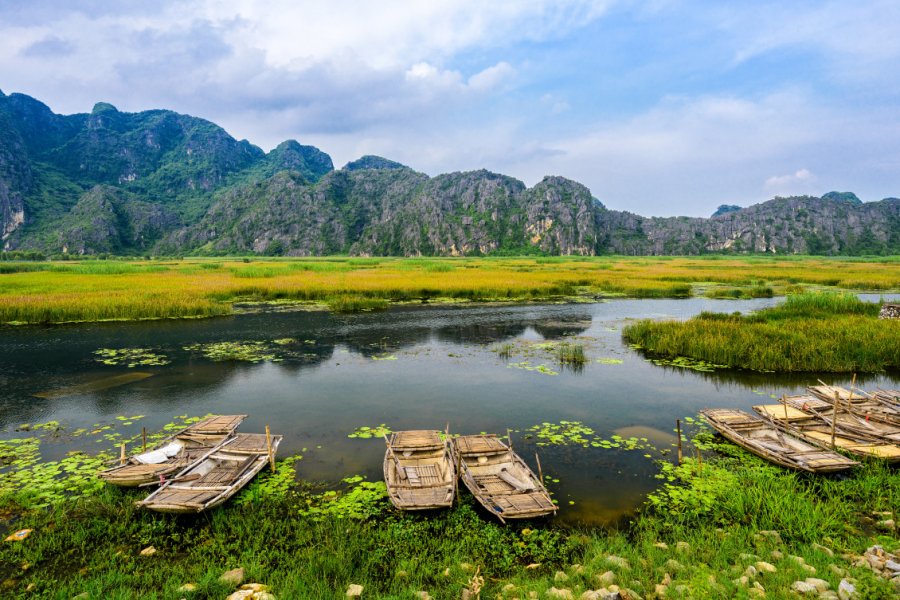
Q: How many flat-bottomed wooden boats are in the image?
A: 9